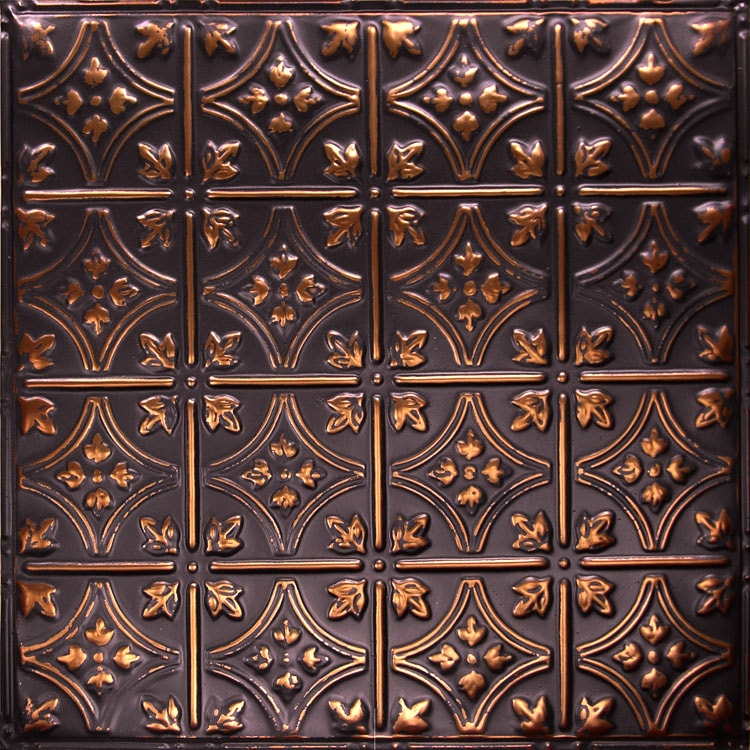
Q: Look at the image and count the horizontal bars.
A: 12